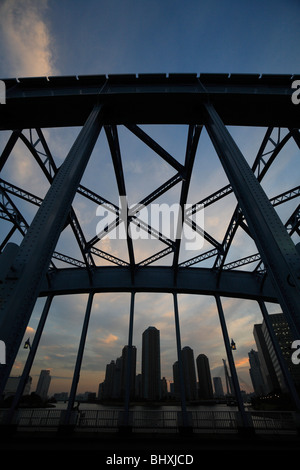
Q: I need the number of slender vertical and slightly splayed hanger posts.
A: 6